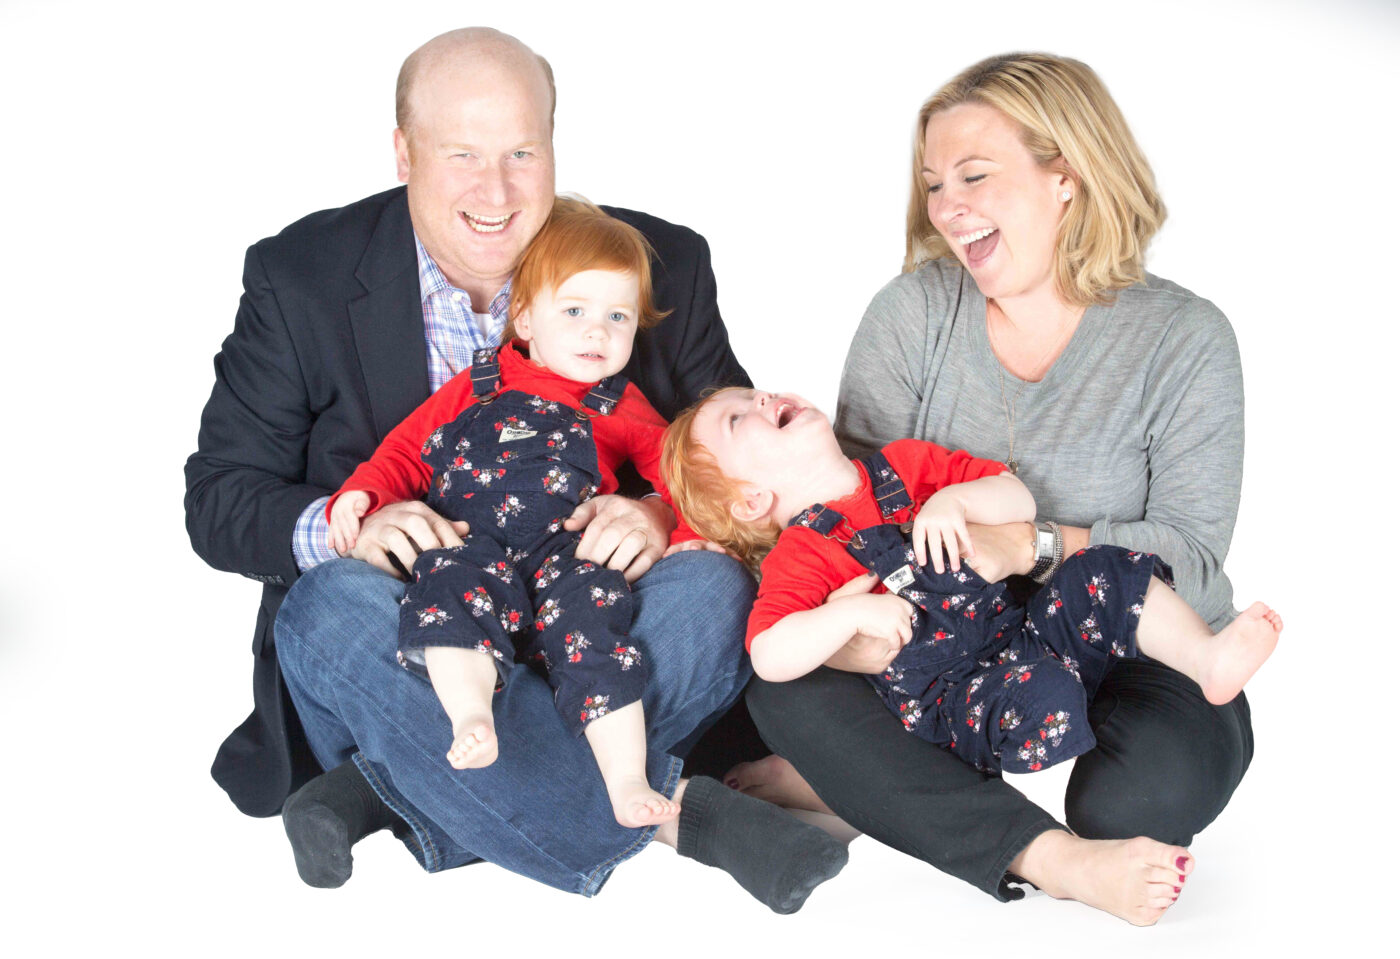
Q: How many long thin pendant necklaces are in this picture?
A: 1